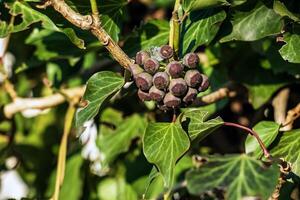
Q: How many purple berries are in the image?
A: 14